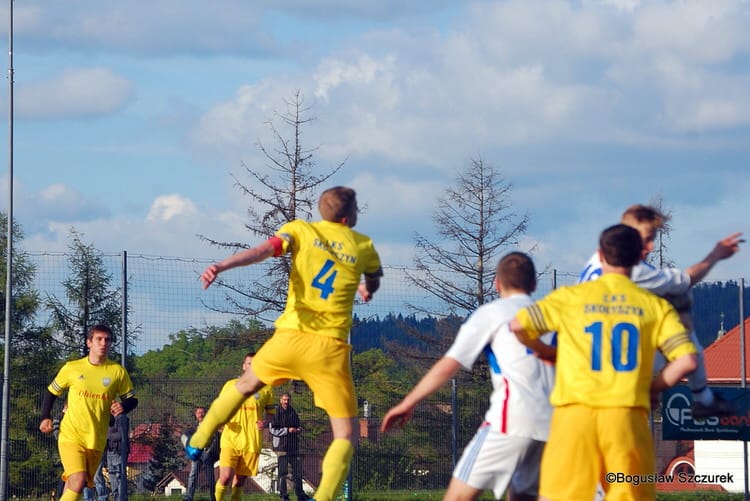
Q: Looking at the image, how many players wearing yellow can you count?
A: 4